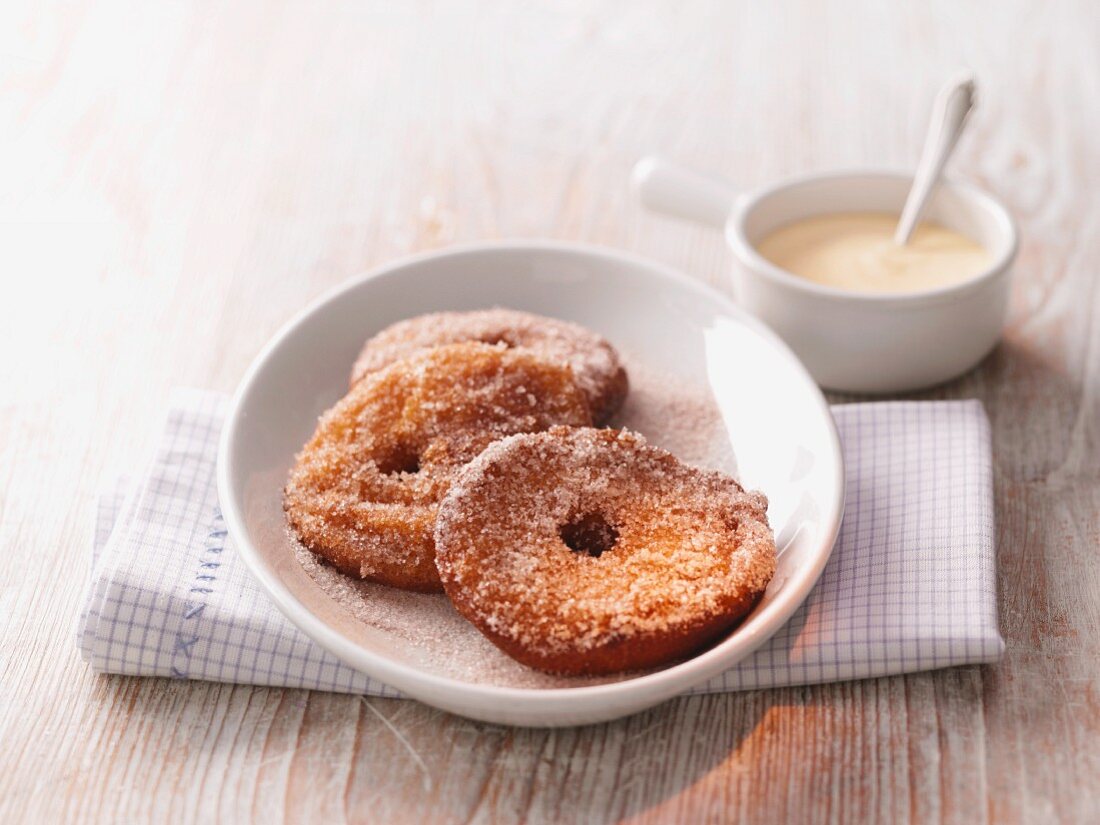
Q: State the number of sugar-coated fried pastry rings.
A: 3